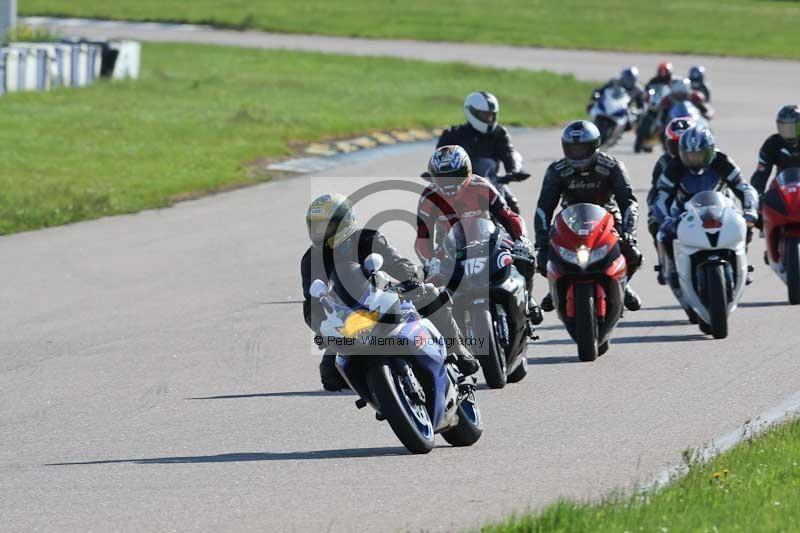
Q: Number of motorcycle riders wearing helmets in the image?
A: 11